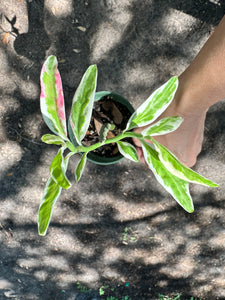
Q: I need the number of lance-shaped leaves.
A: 11